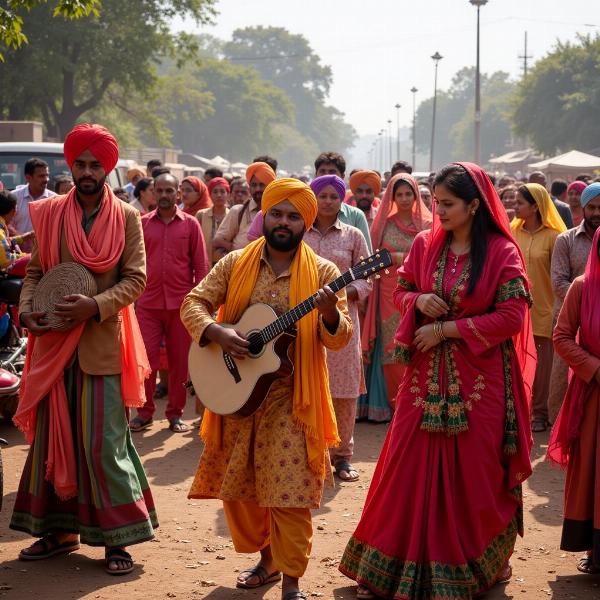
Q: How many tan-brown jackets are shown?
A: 1